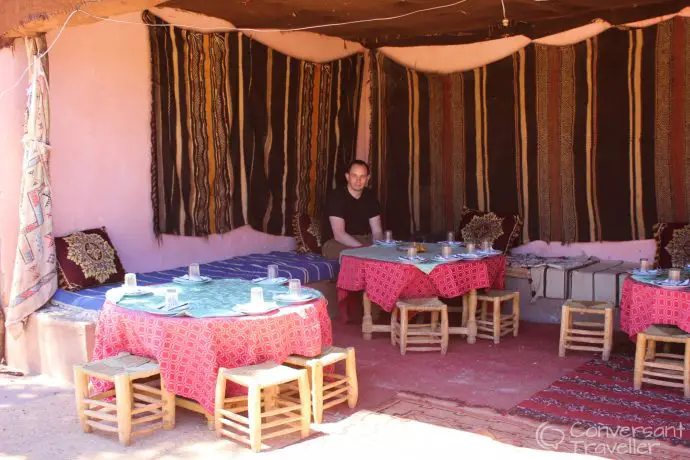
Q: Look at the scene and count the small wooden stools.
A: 7